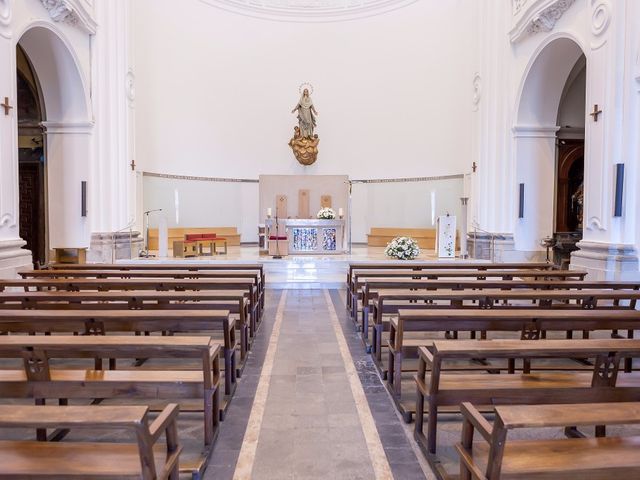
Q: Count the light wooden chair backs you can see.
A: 3